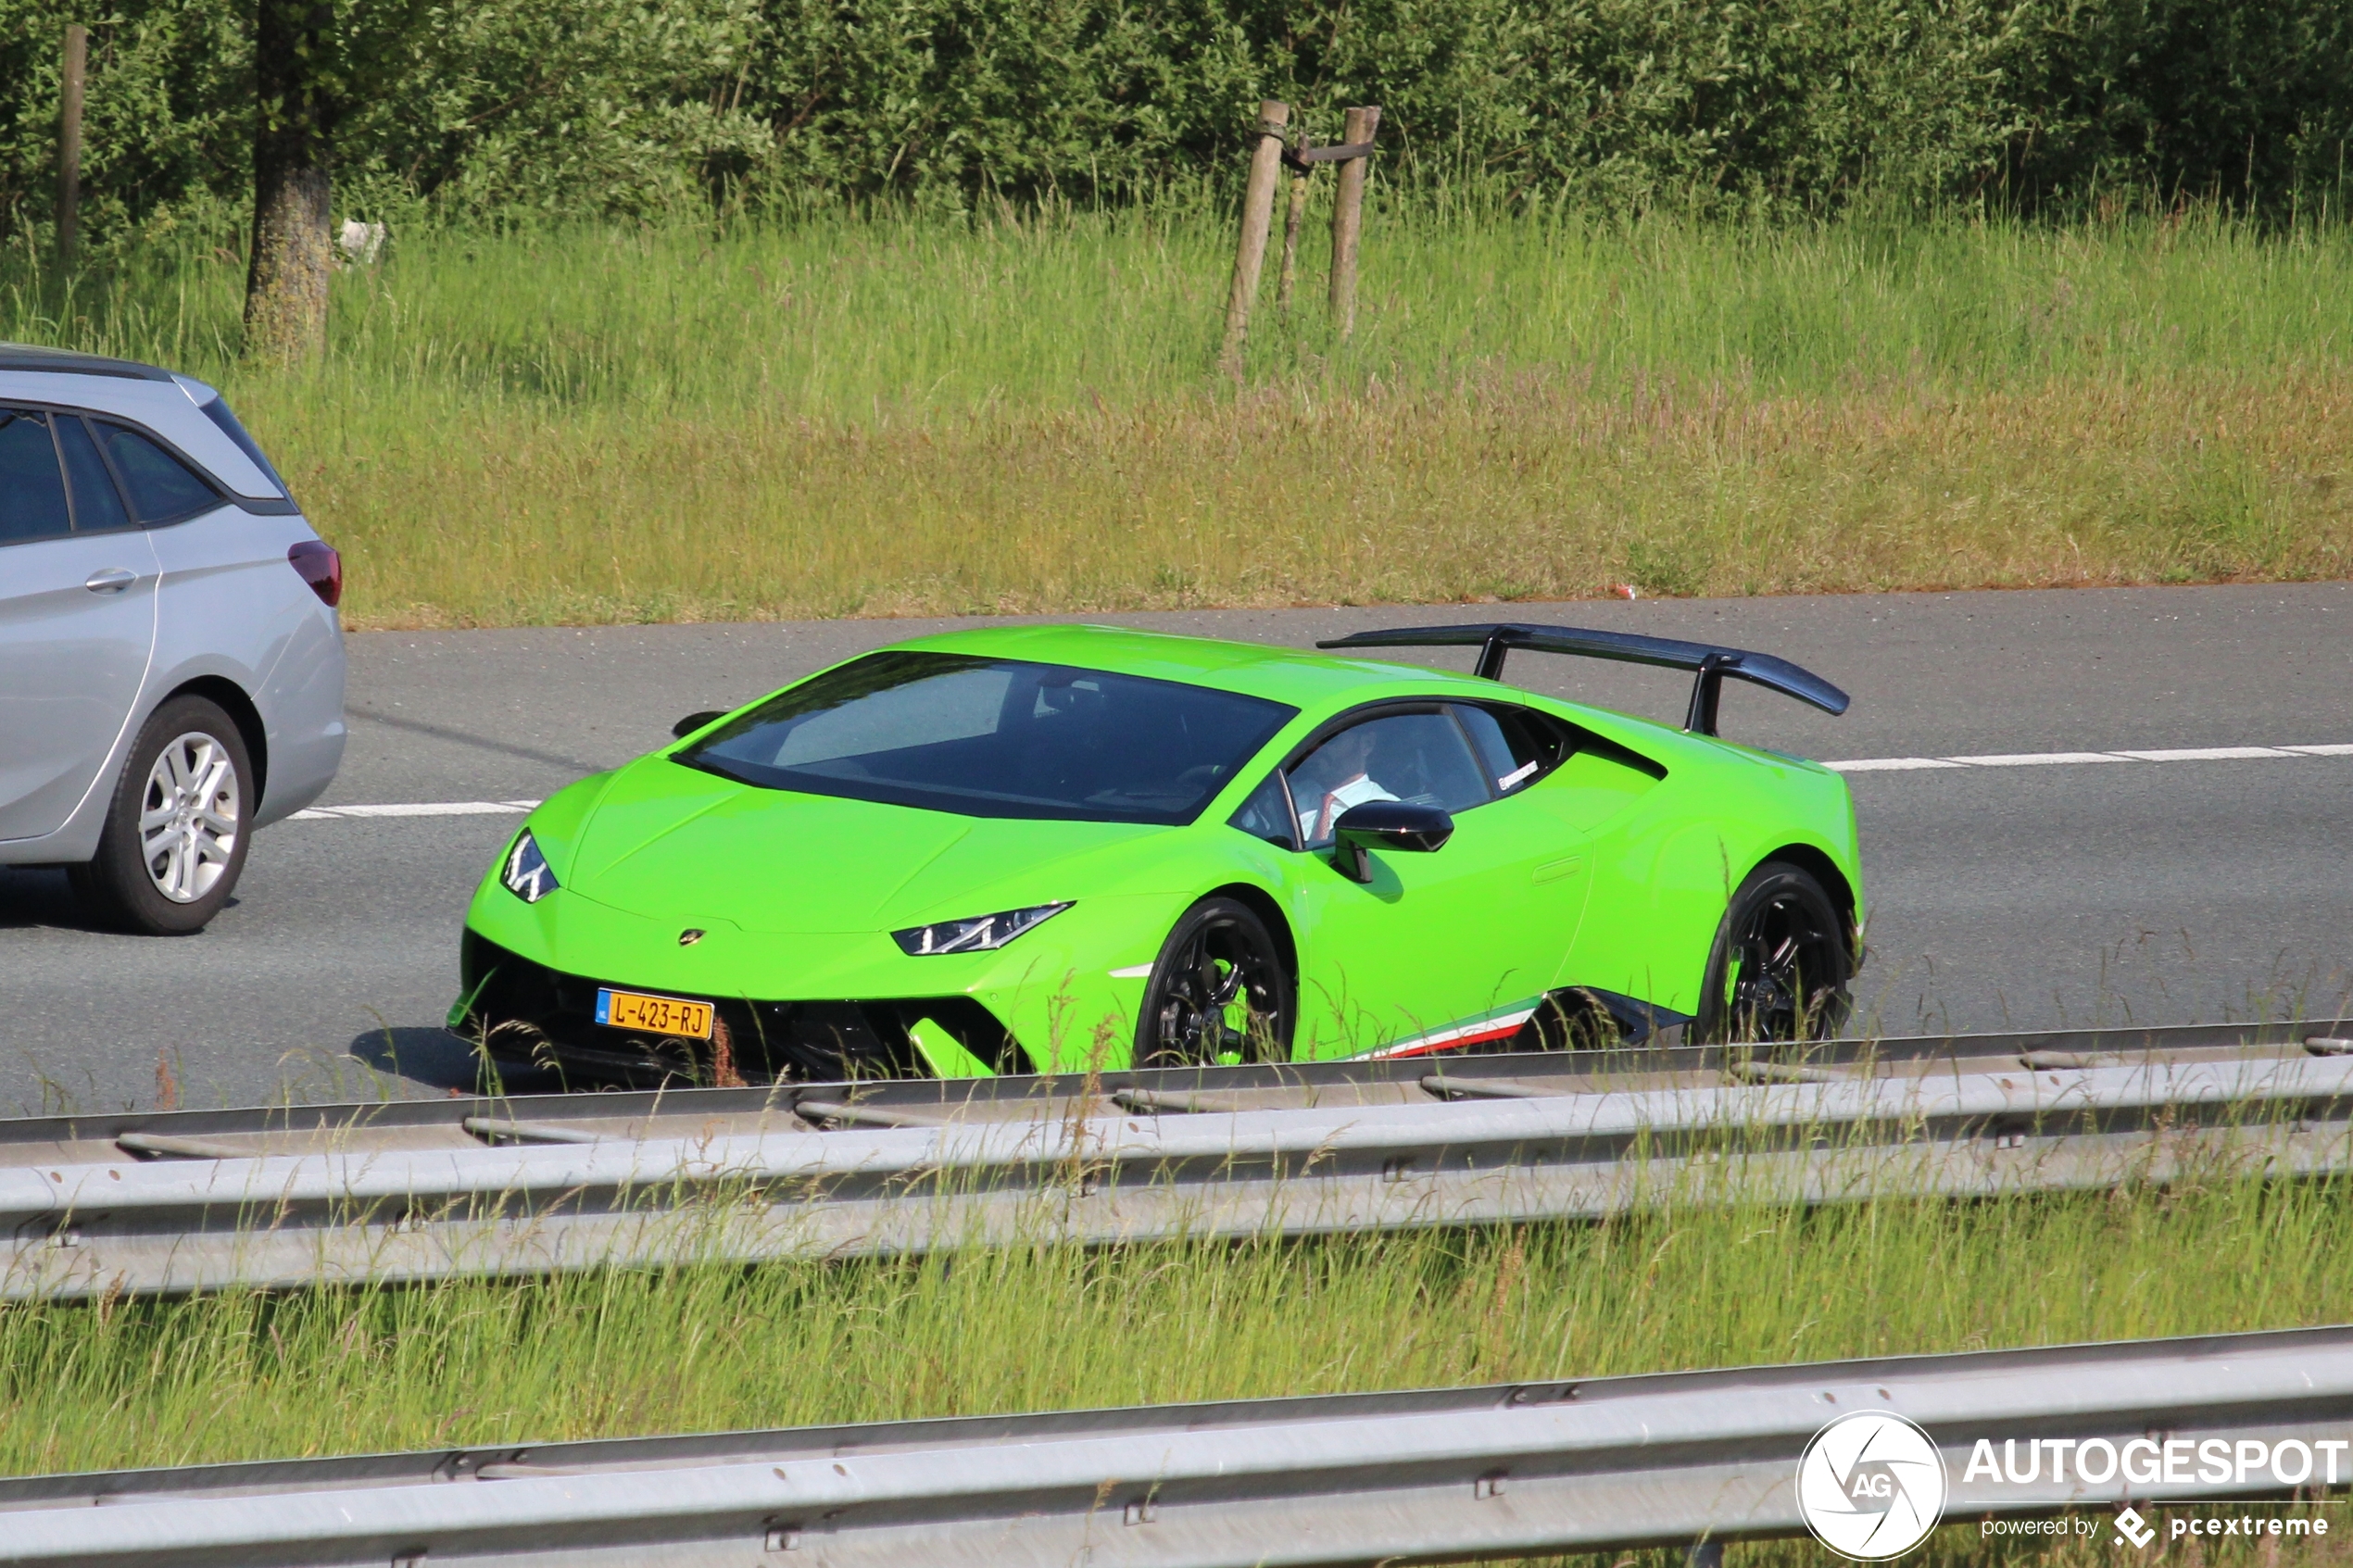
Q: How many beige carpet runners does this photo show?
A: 0